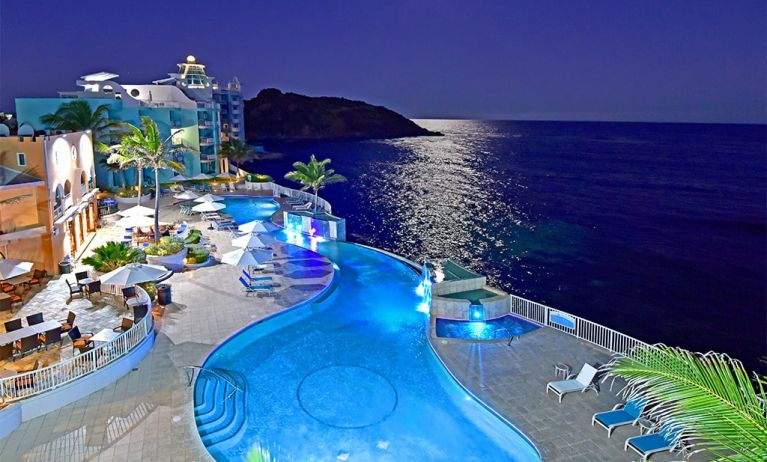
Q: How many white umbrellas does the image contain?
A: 13